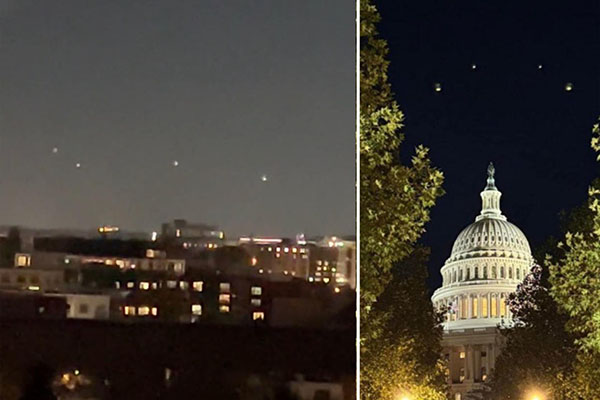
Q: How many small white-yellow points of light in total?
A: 8